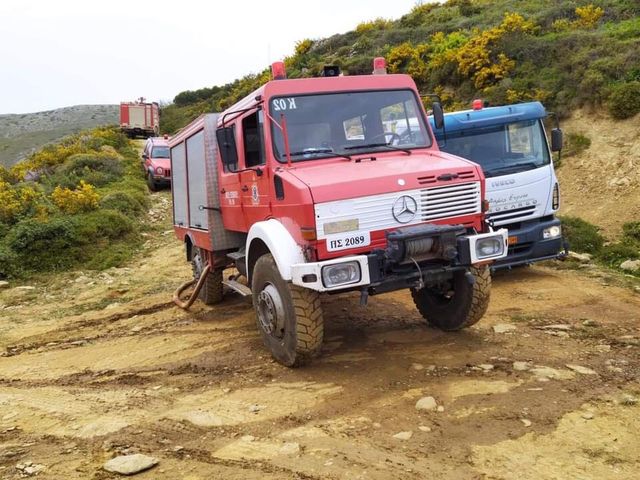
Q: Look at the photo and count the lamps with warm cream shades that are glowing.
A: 0